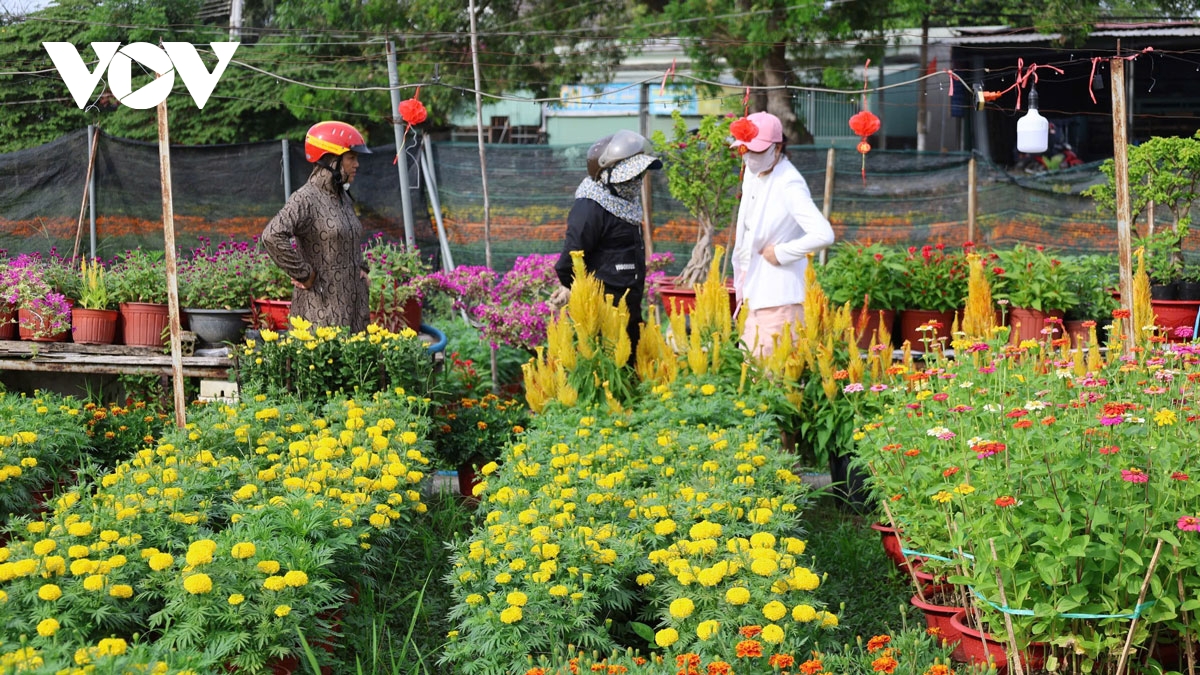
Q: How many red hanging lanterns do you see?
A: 3